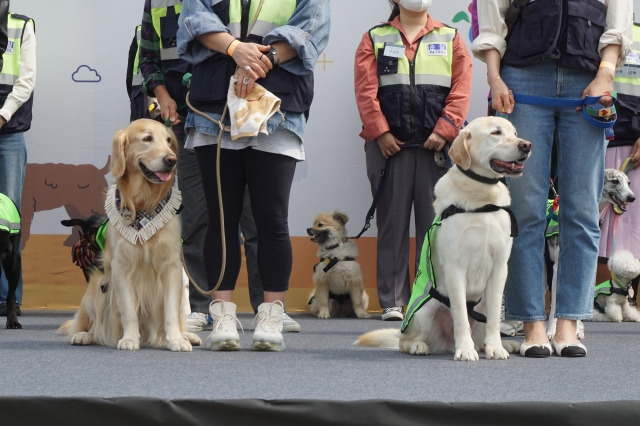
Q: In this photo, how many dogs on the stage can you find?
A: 7